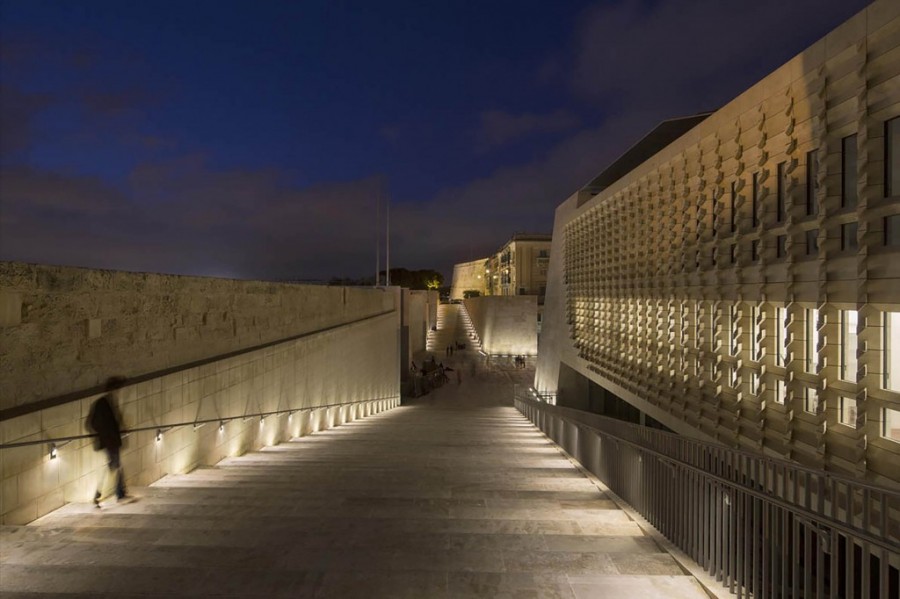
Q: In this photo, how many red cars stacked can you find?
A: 0